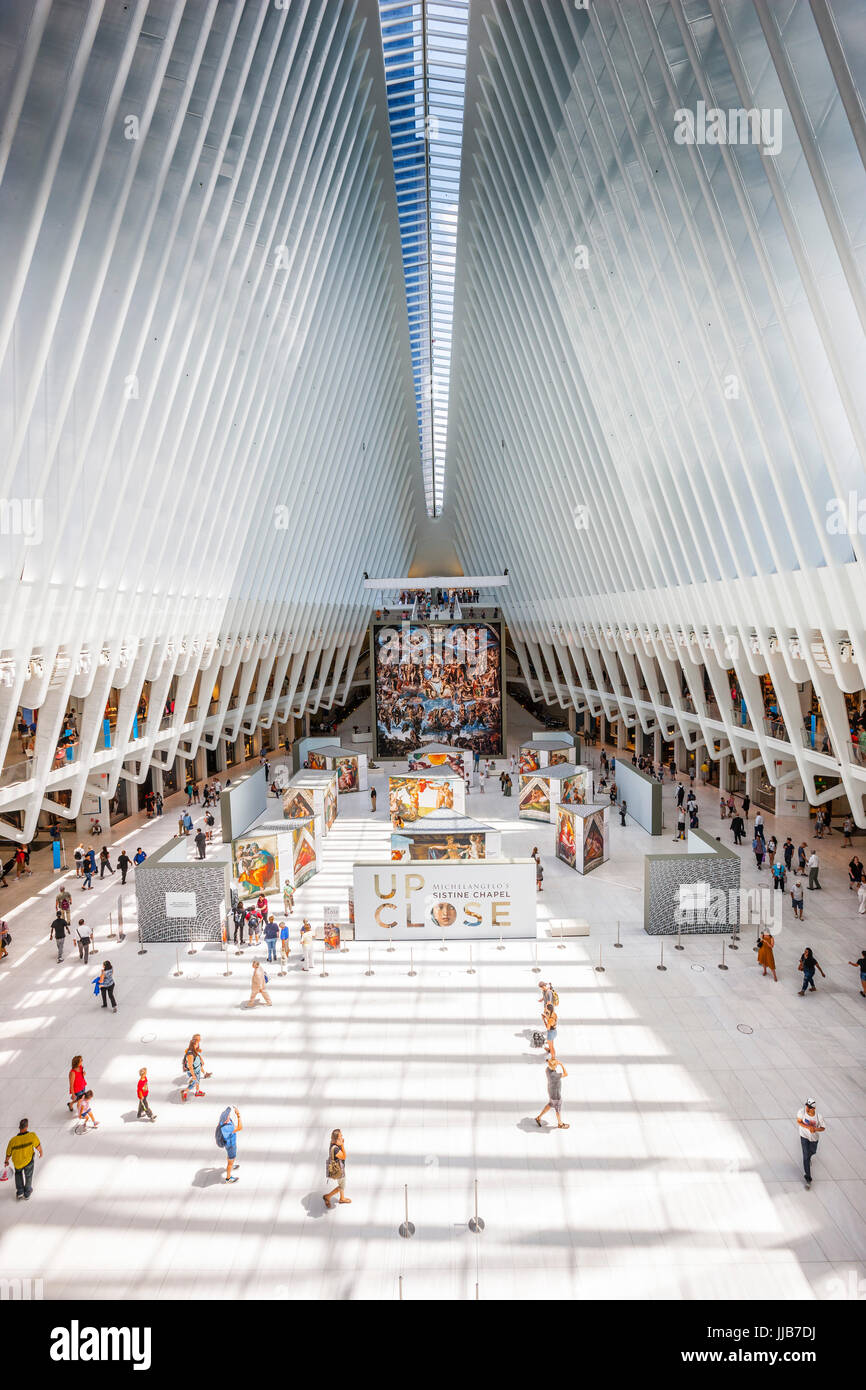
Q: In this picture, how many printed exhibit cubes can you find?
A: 9